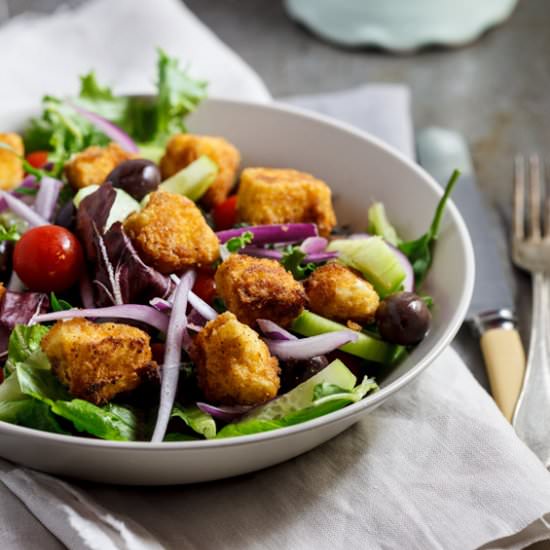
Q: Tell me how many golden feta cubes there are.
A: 9